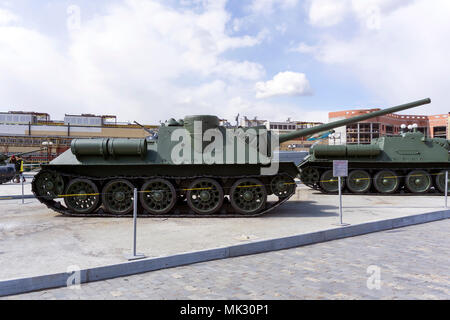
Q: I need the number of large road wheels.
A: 10